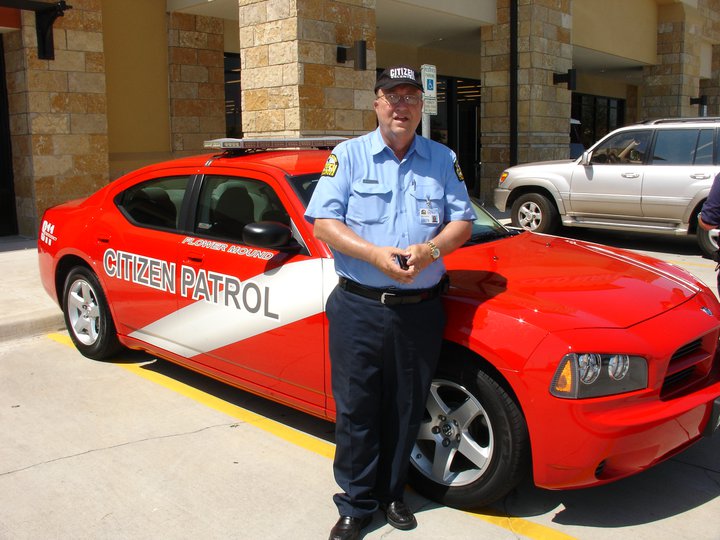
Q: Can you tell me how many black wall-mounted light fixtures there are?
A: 3